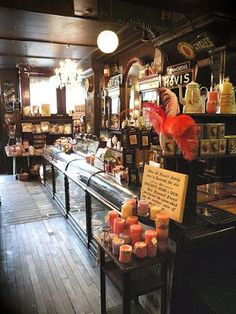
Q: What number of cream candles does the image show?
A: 2